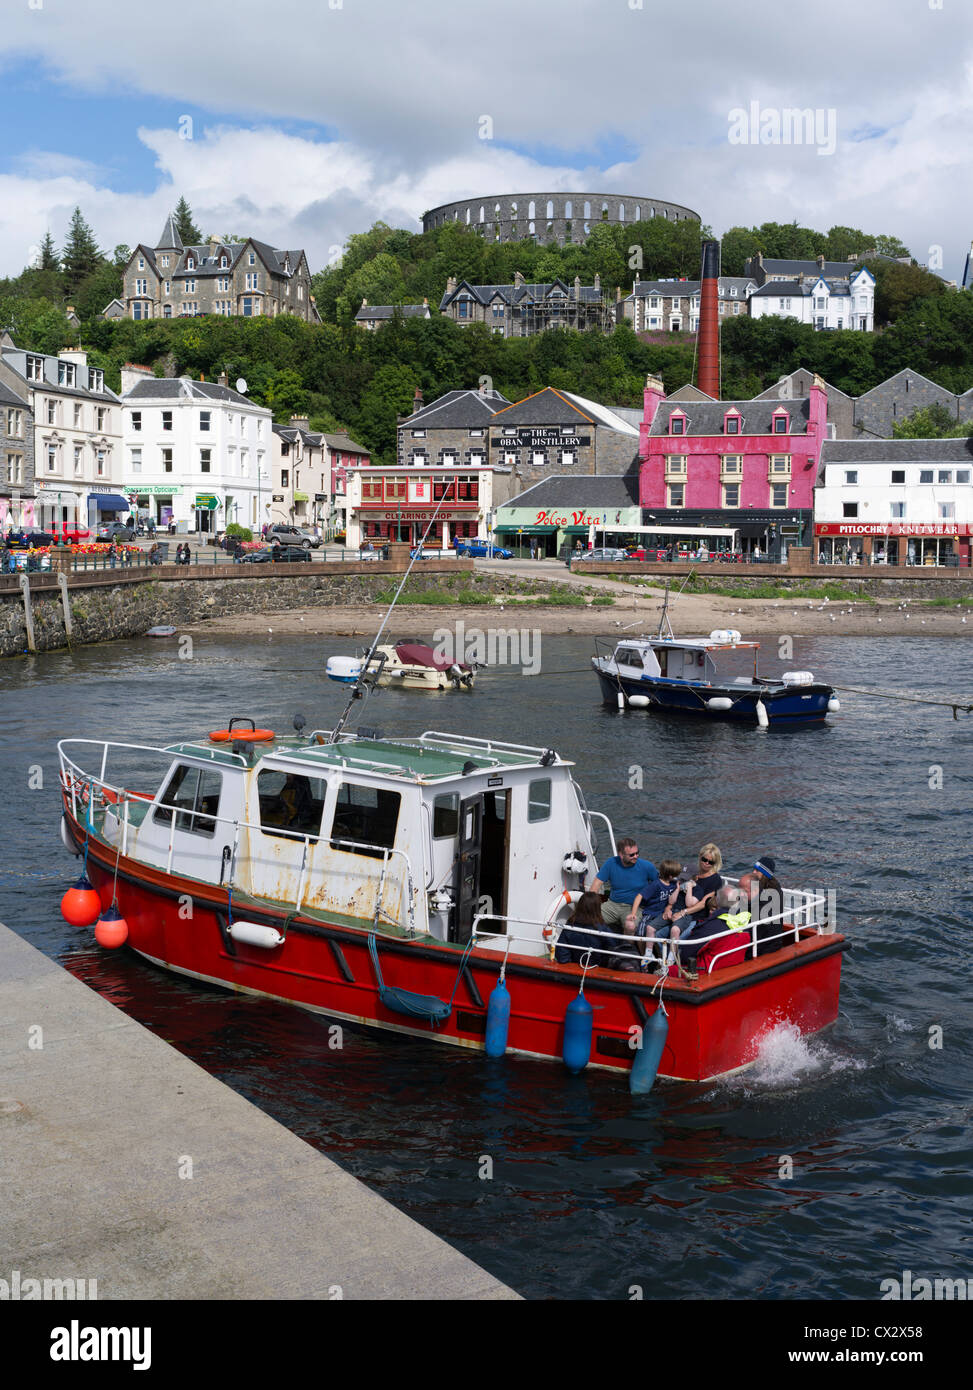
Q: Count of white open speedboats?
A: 1